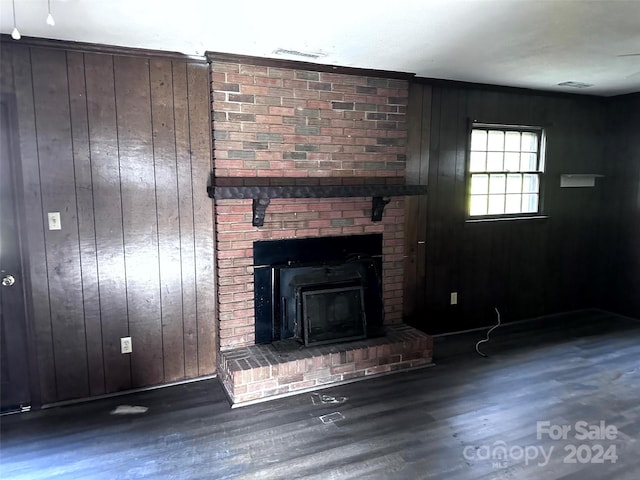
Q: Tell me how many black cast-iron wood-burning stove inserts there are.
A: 1